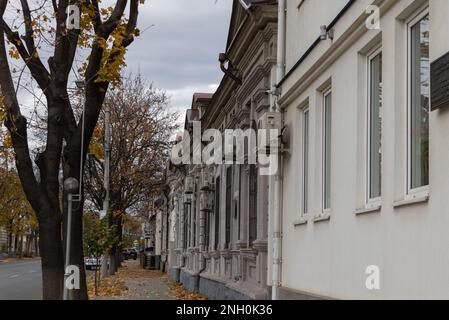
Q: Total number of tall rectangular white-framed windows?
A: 4